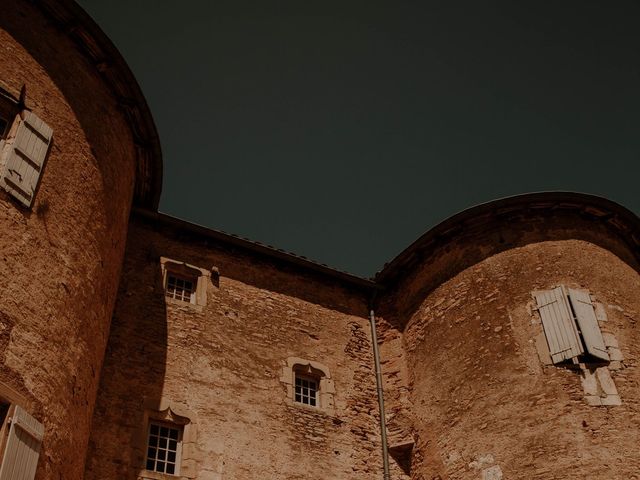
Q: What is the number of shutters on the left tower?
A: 2